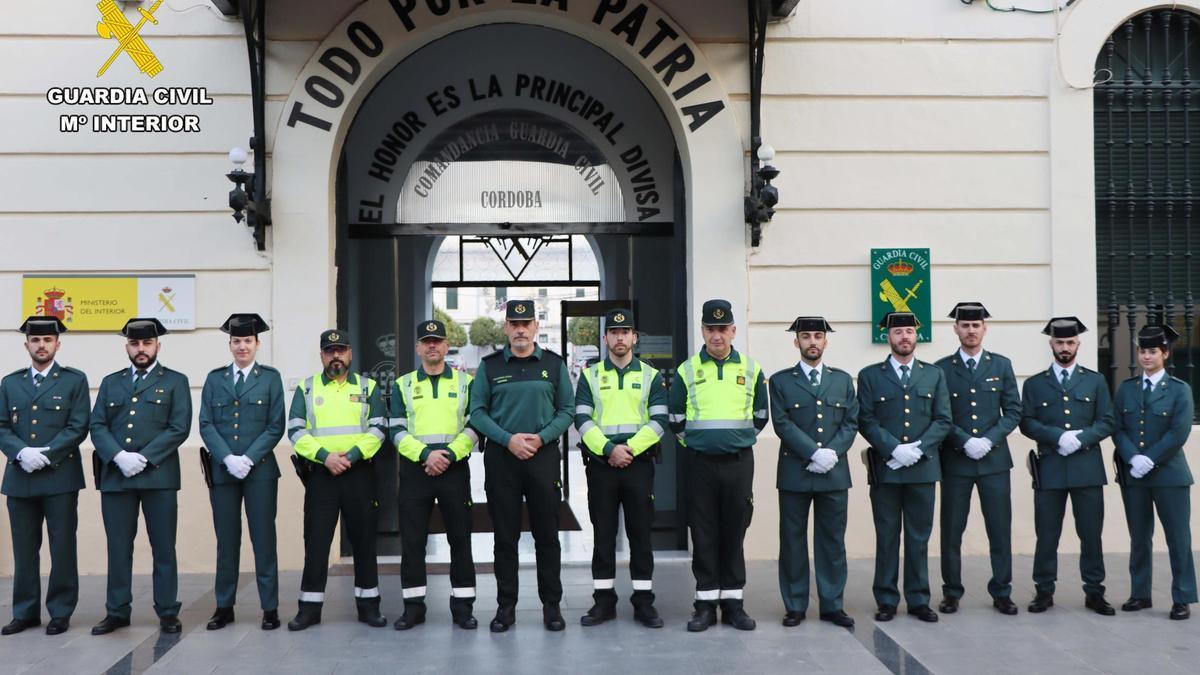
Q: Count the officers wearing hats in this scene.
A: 13